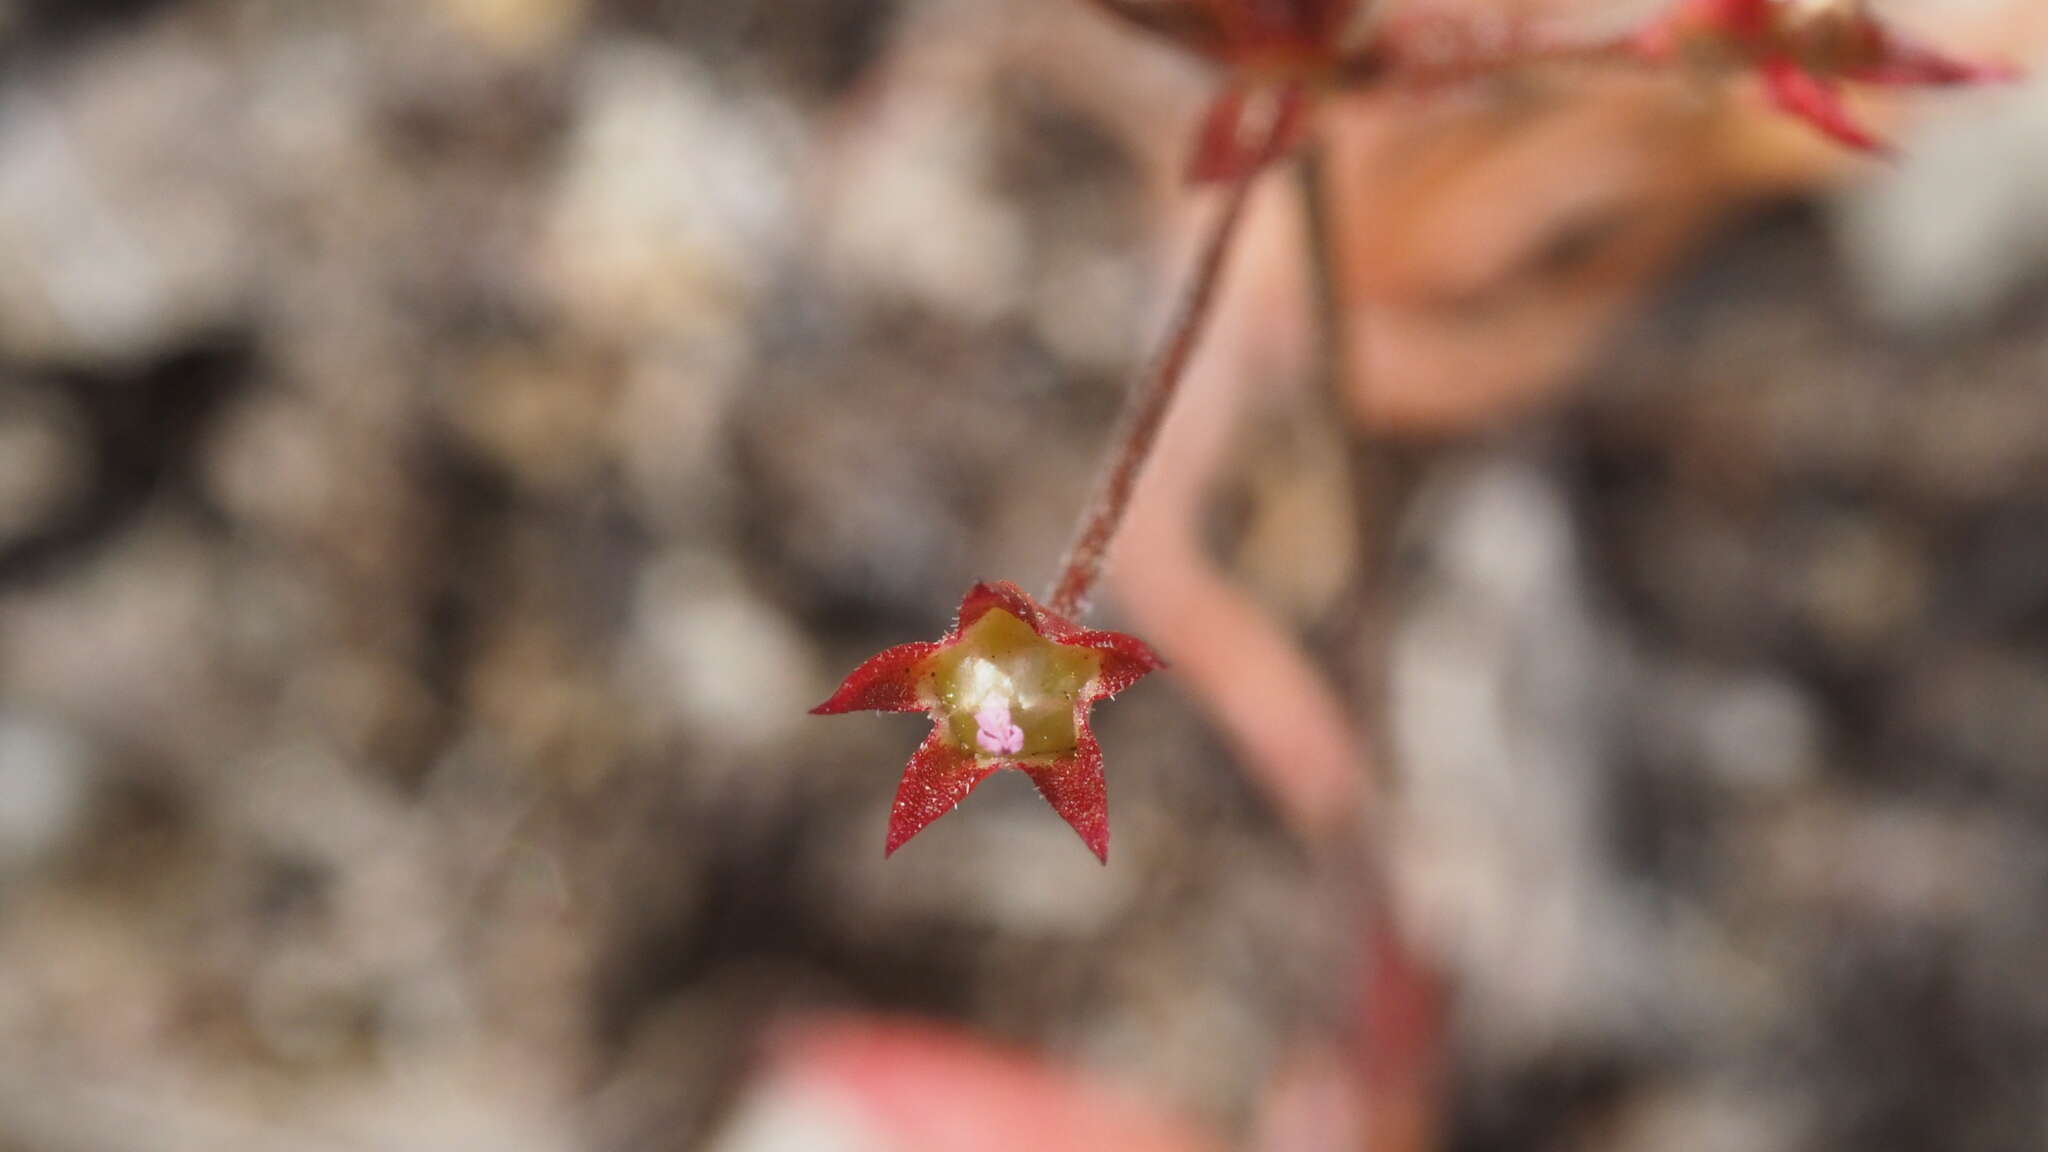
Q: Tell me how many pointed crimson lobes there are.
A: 5